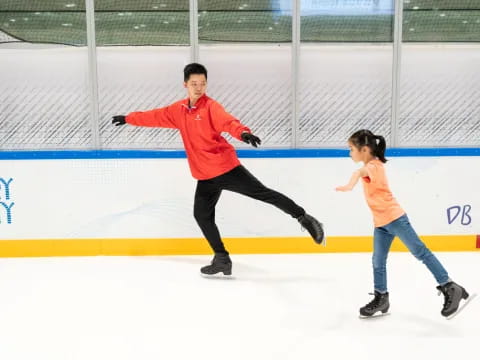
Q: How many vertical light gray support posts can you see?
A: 4